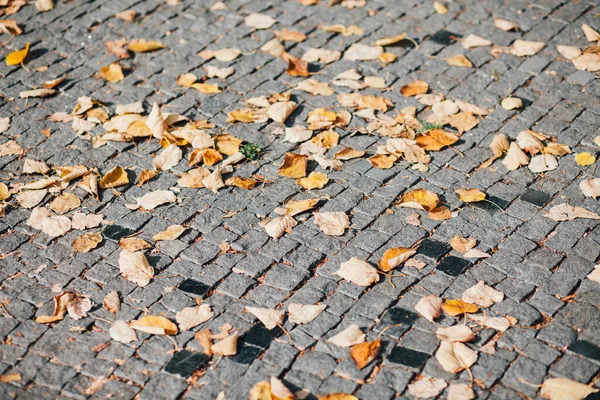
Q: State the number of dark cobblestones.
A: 13